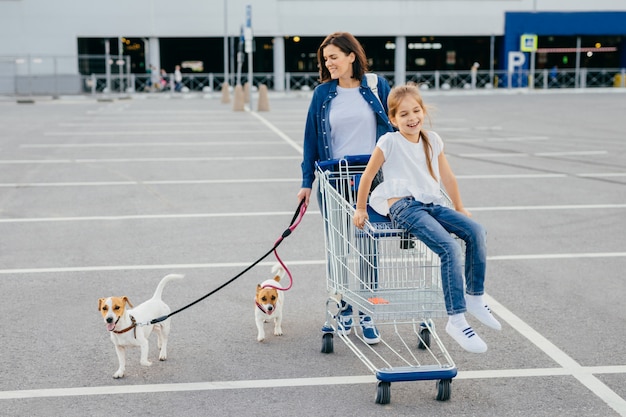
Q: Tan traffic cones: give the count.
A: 4